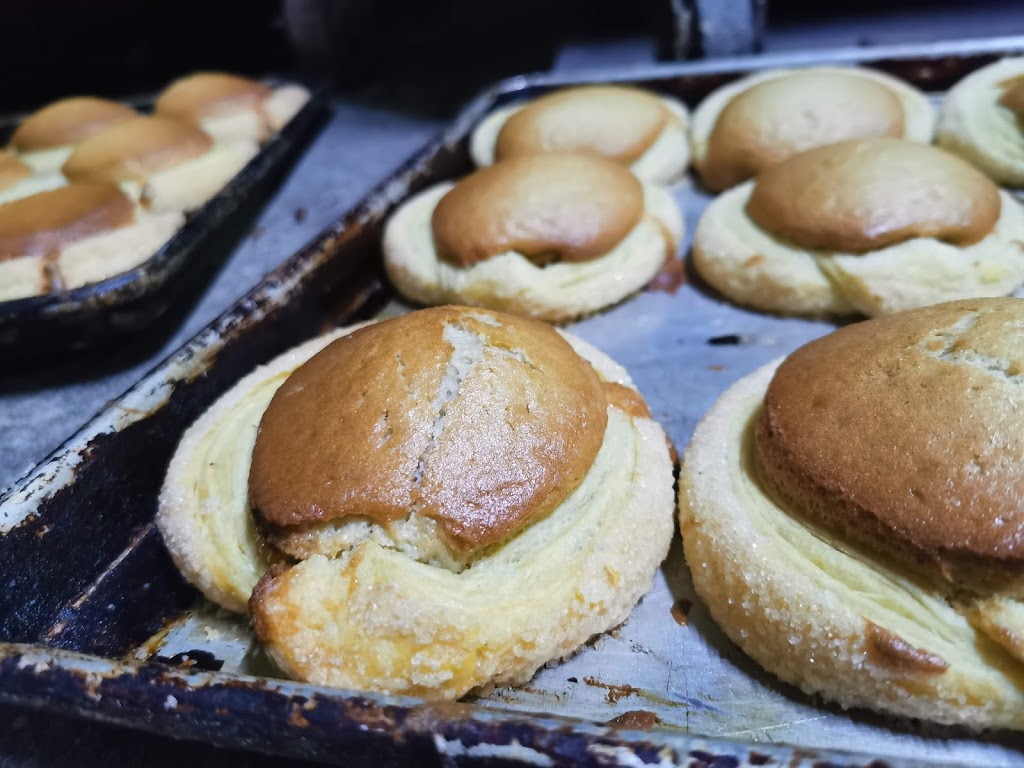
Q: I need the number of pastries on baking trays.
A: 12